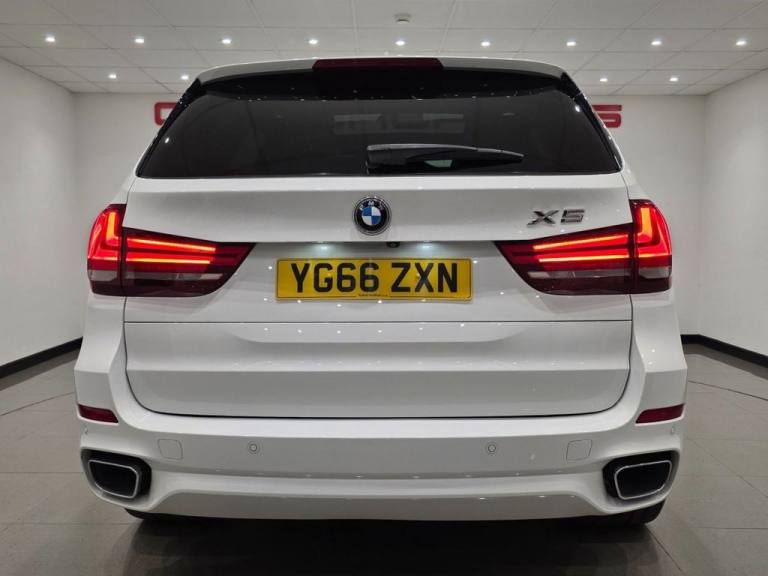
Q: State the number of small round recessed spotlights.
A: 13